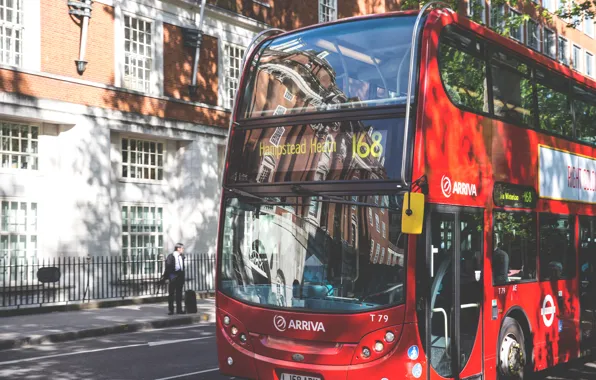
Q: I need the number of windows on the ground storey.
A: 2